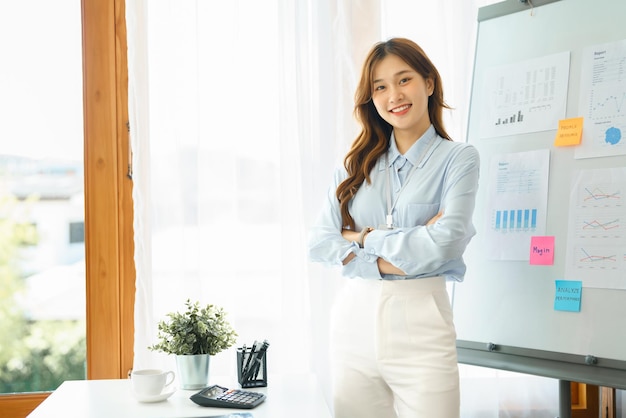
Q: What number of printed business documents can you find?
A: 4